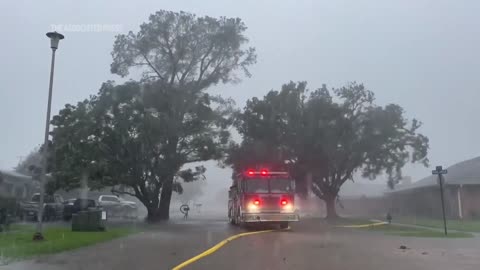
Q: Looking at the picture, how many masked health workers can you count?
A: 0